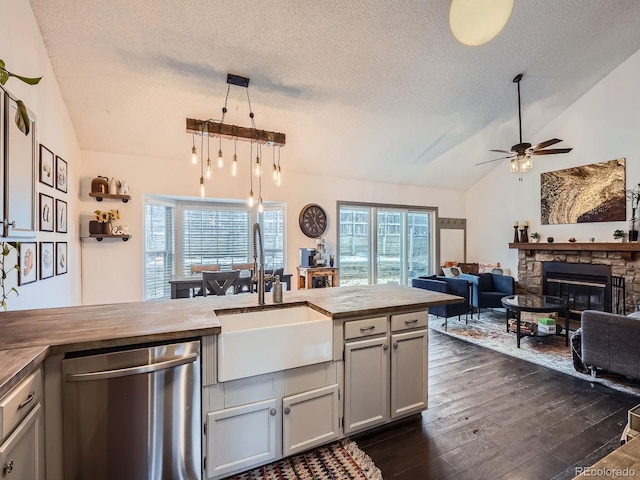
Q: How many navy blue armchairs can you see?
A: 2